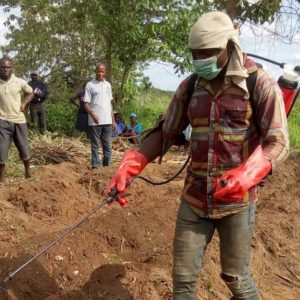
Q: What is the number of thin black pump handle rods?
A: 1